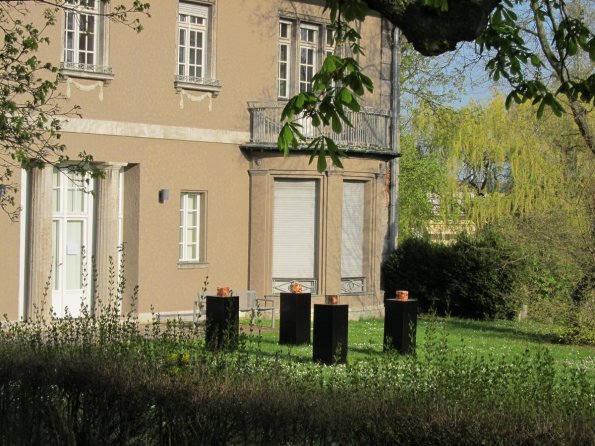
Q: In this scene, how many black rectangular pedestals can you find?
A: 4